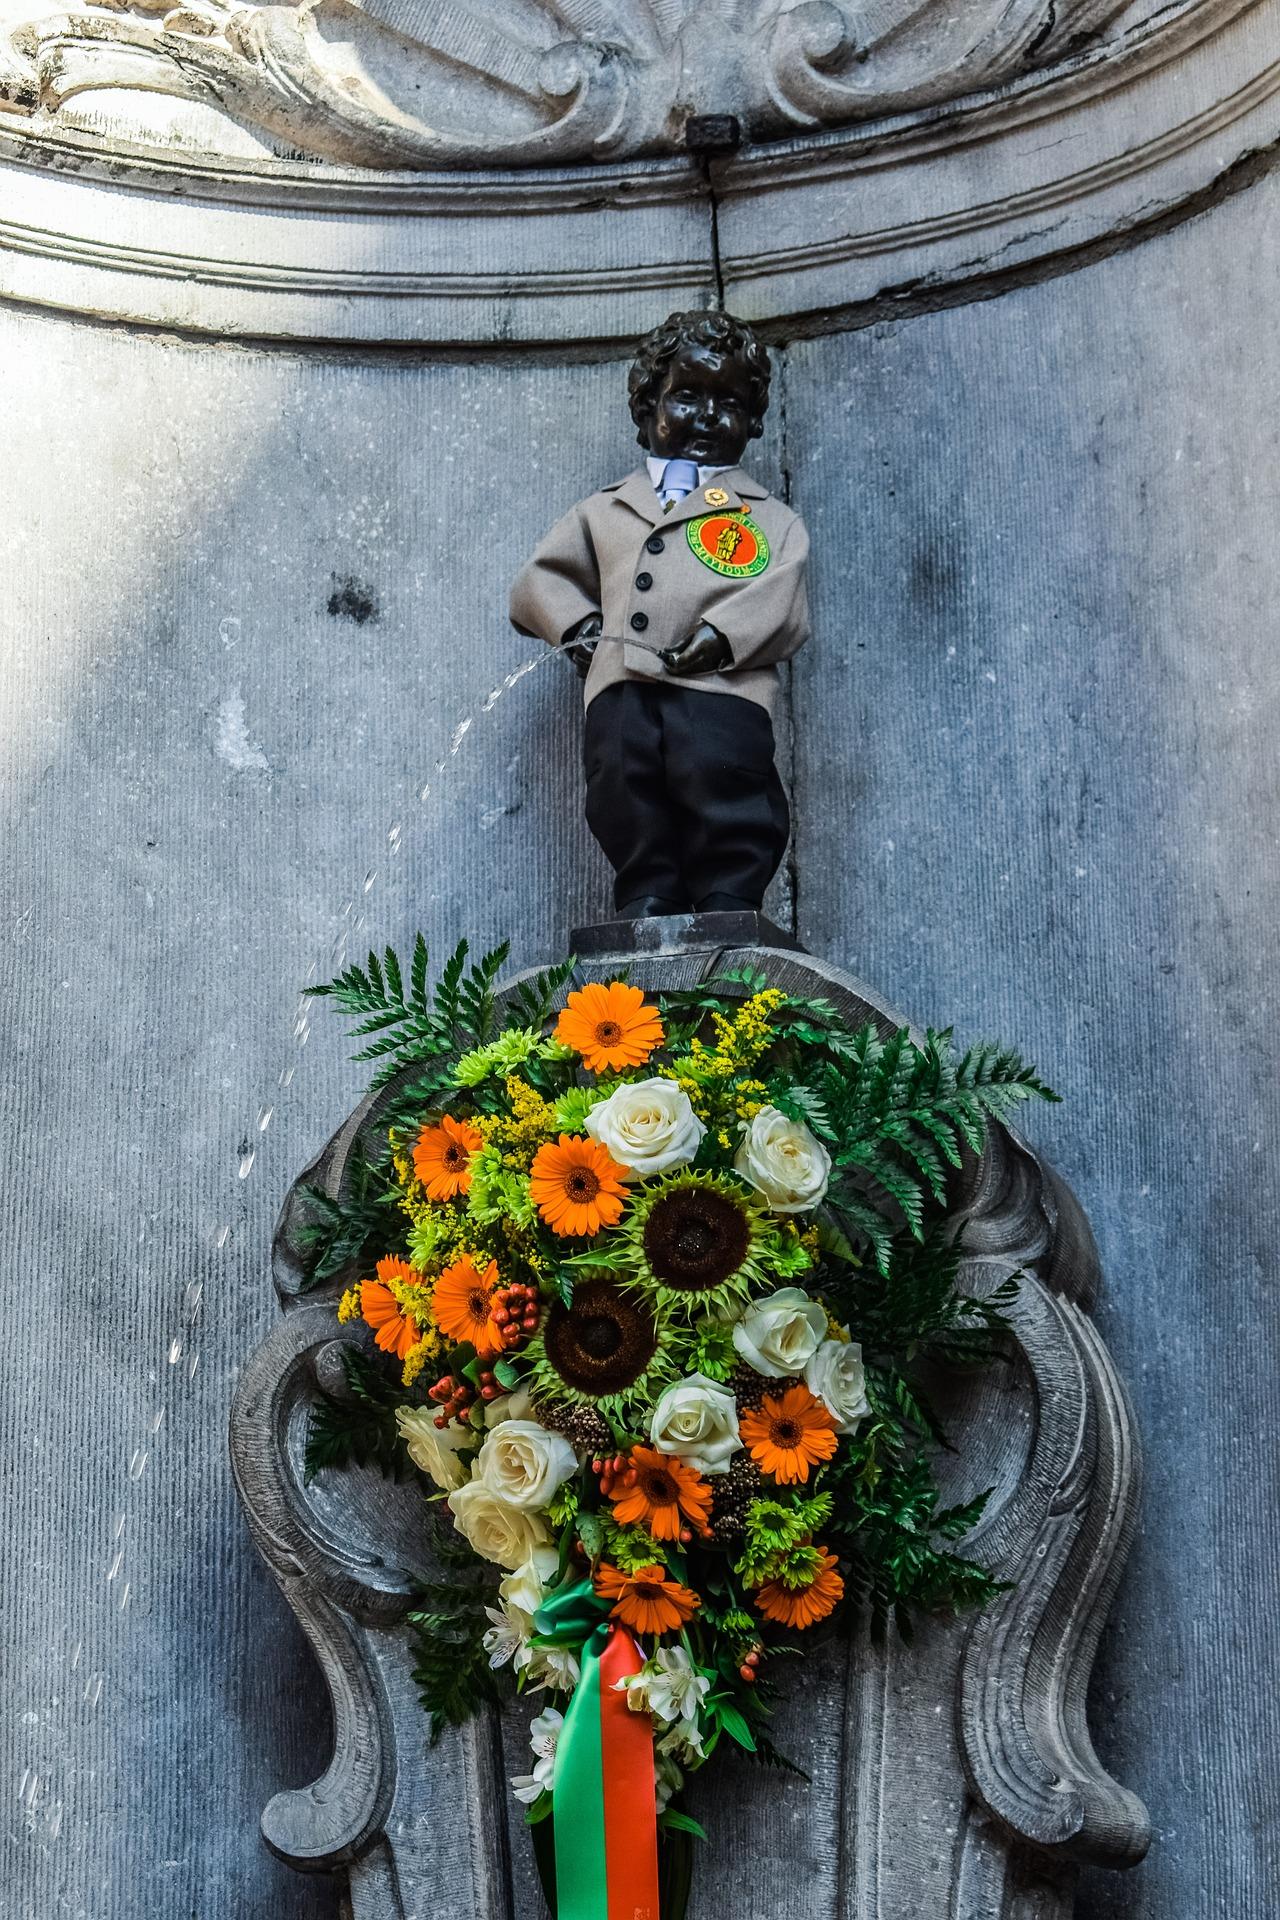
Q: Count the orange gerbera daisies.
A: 9